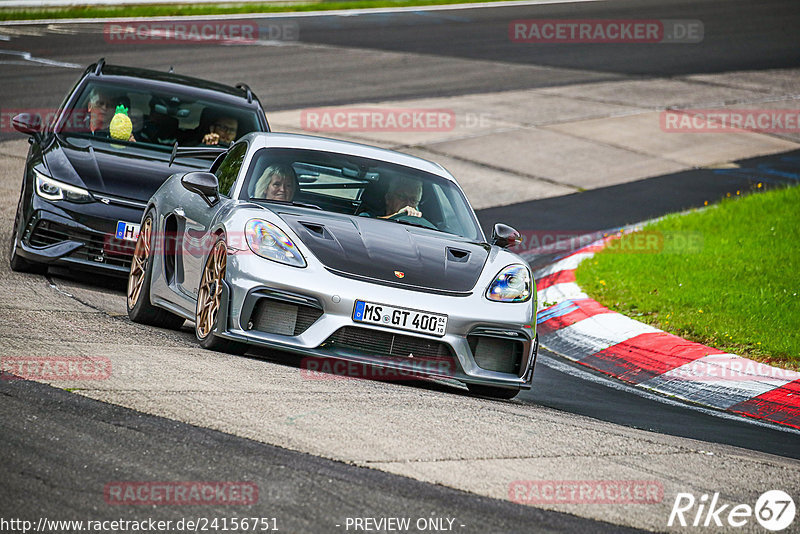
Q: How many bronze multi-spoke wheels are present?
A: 2